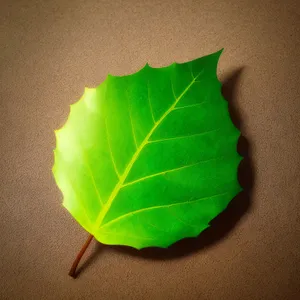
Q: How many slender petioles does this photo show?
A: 1